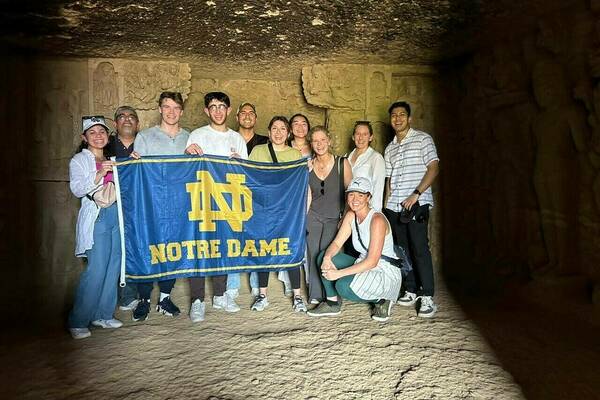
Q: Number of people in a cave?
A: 11